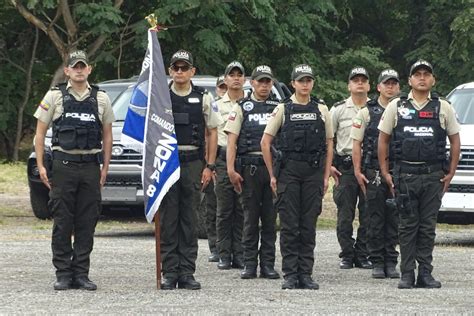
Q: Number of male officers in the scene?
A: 8